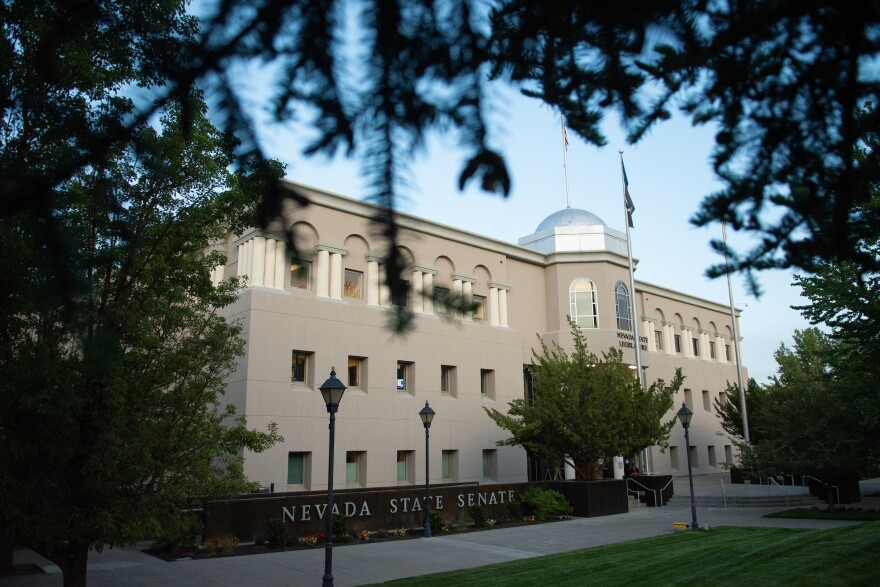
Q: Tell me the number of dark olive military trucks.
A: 0